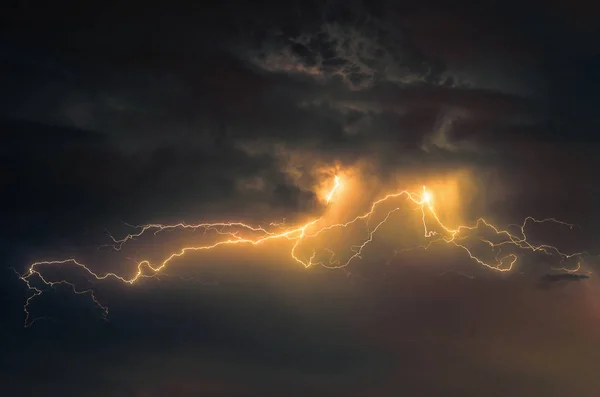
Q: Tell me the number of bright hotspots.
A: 2